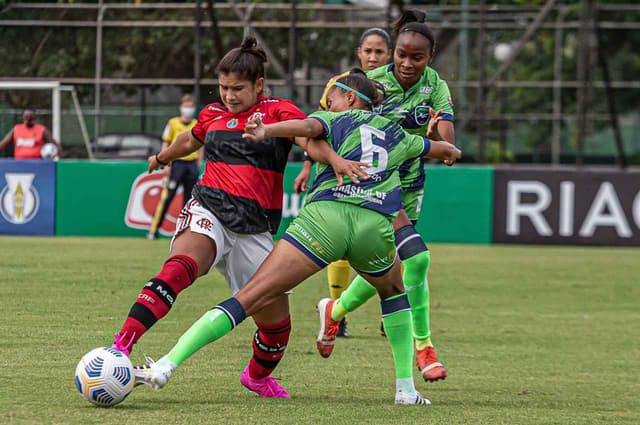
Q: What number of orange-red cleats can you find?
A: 2